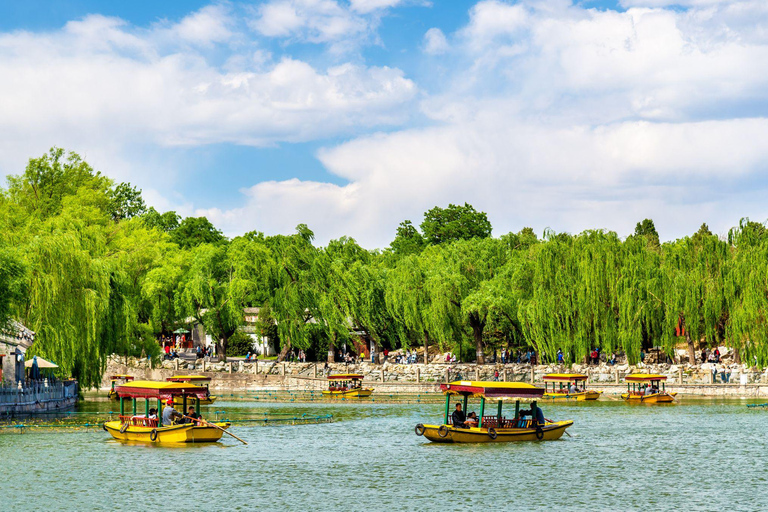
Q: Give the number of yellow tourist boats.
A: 7